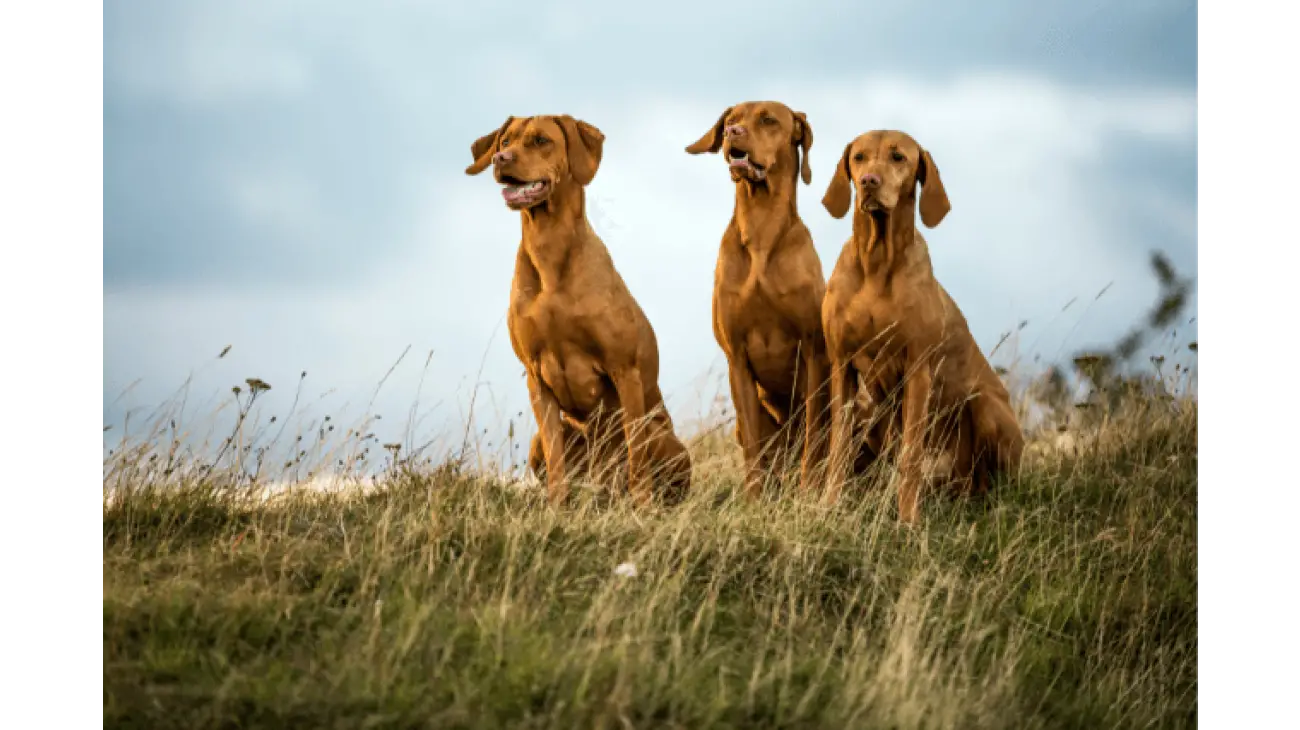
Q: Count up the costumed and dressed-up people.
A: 0